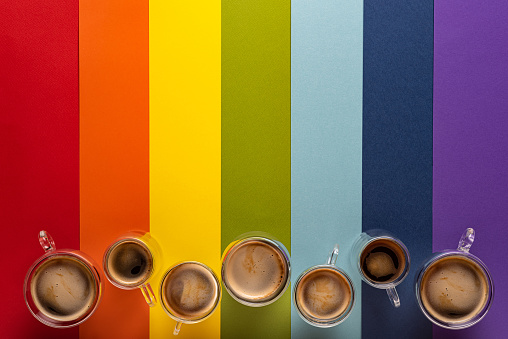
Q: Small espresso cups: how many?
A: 2